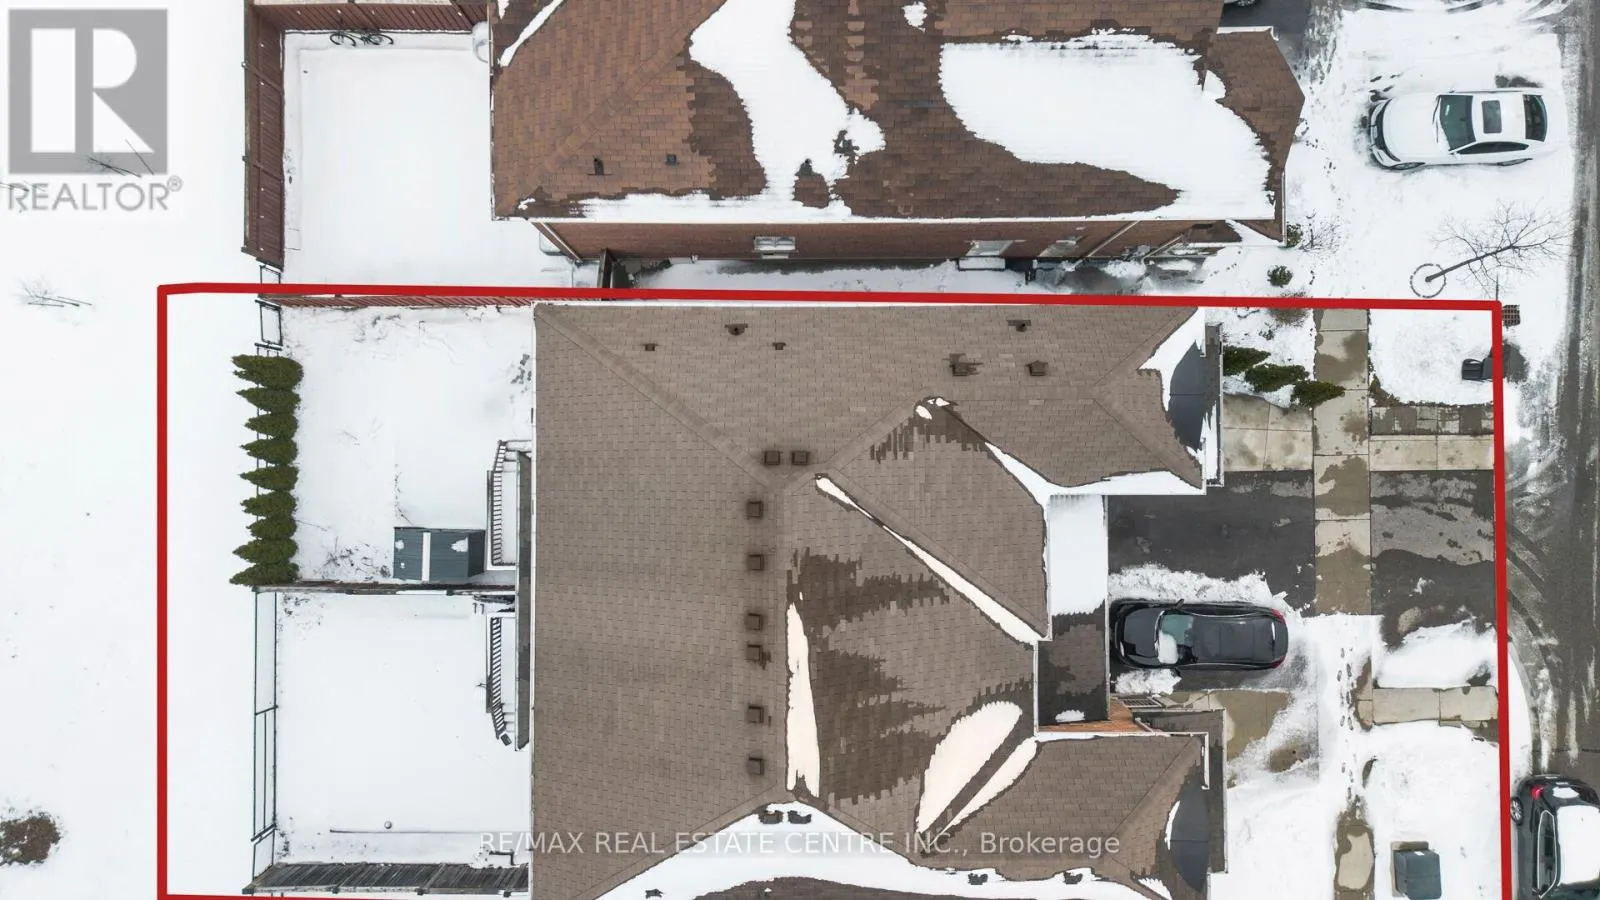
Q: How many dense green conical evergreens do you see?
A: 12